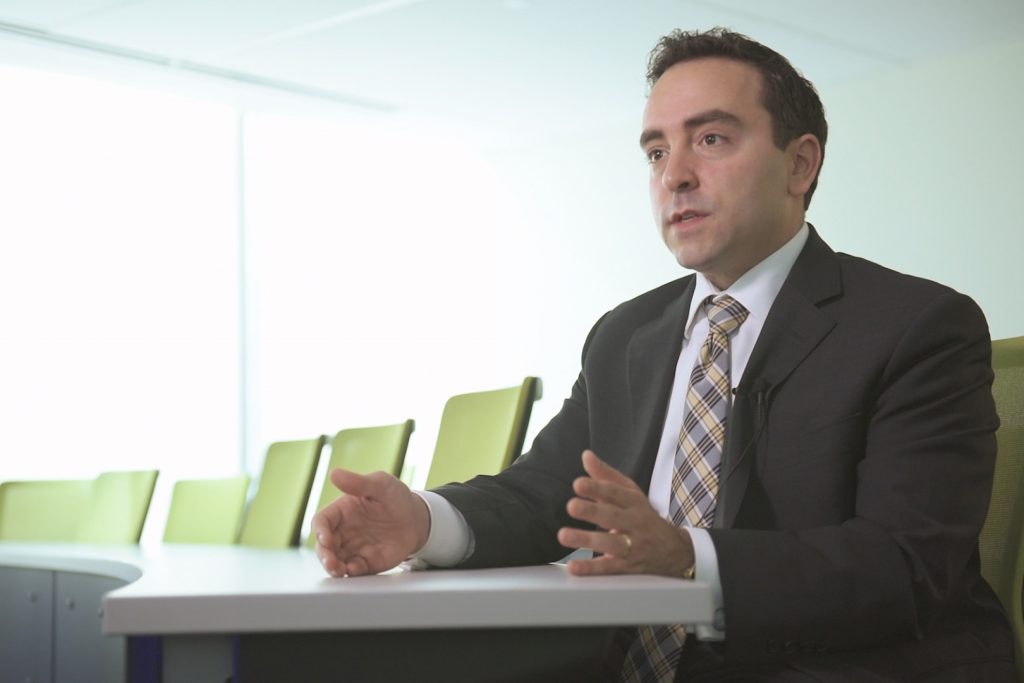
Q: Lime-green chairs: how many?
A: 7